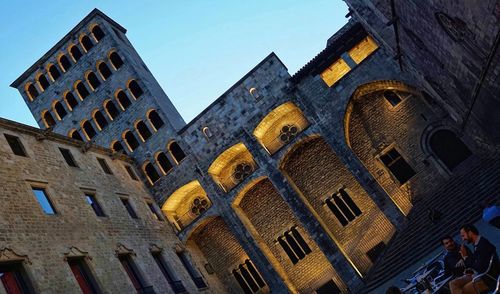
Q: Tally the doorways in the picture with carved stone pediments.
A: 5